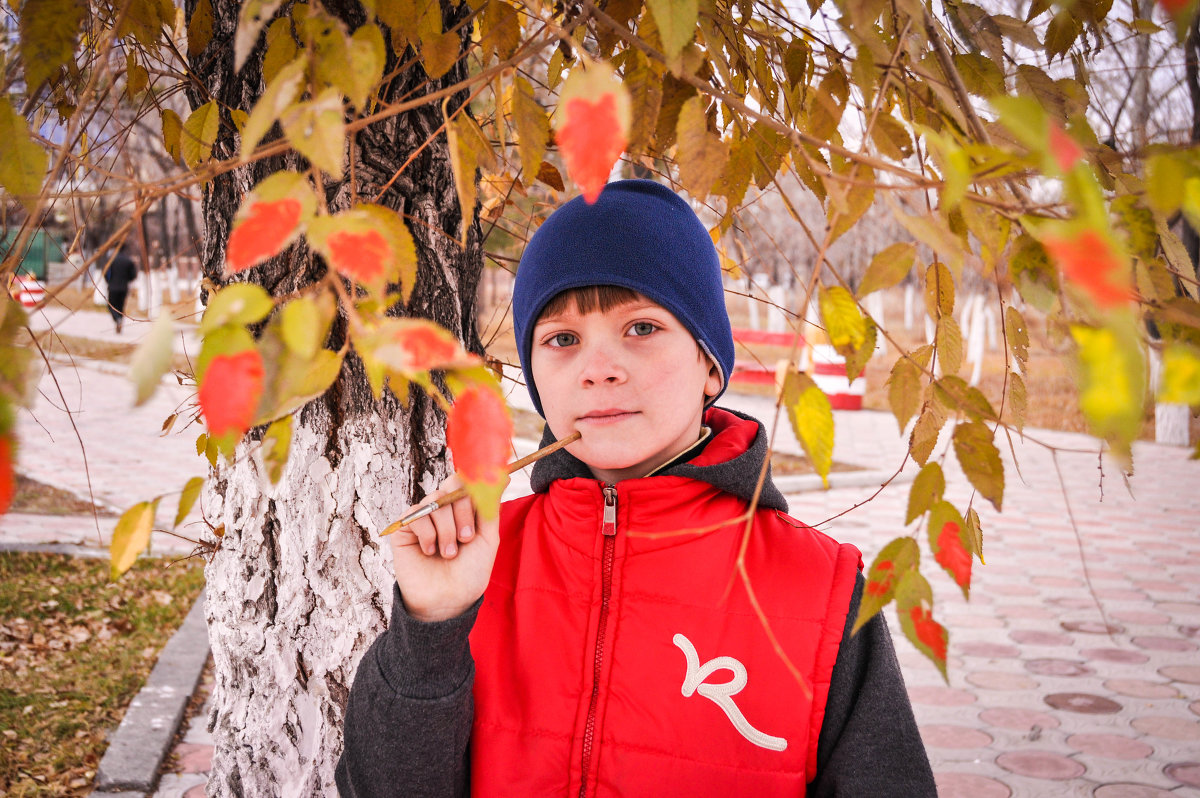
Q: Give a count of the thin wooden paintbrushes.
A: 1